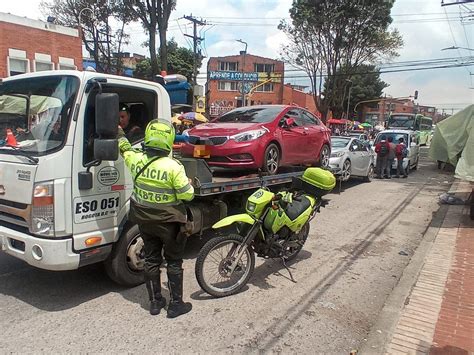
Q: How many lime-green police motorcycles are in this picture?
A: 1